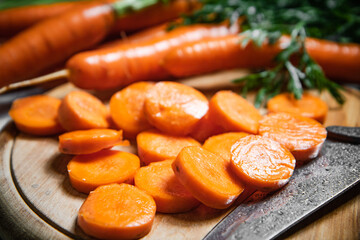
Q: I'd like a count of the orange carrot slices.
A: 15